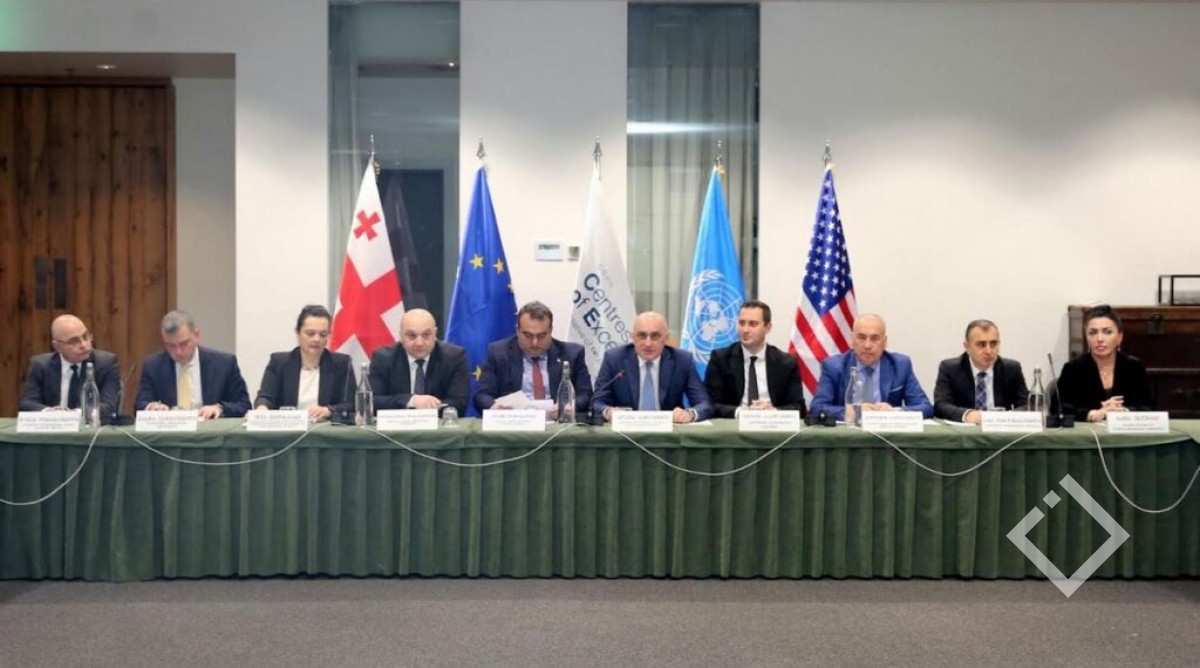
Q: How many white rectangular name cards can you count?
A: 10